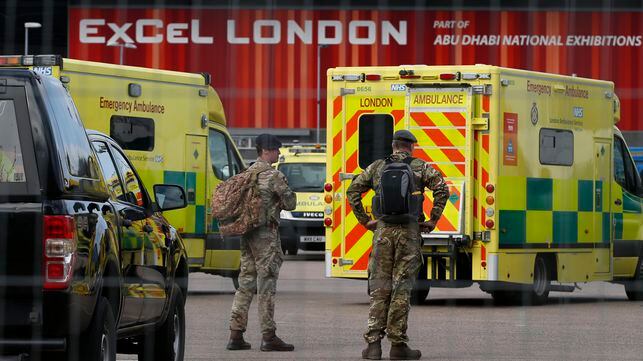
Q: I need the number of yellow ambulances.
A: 3